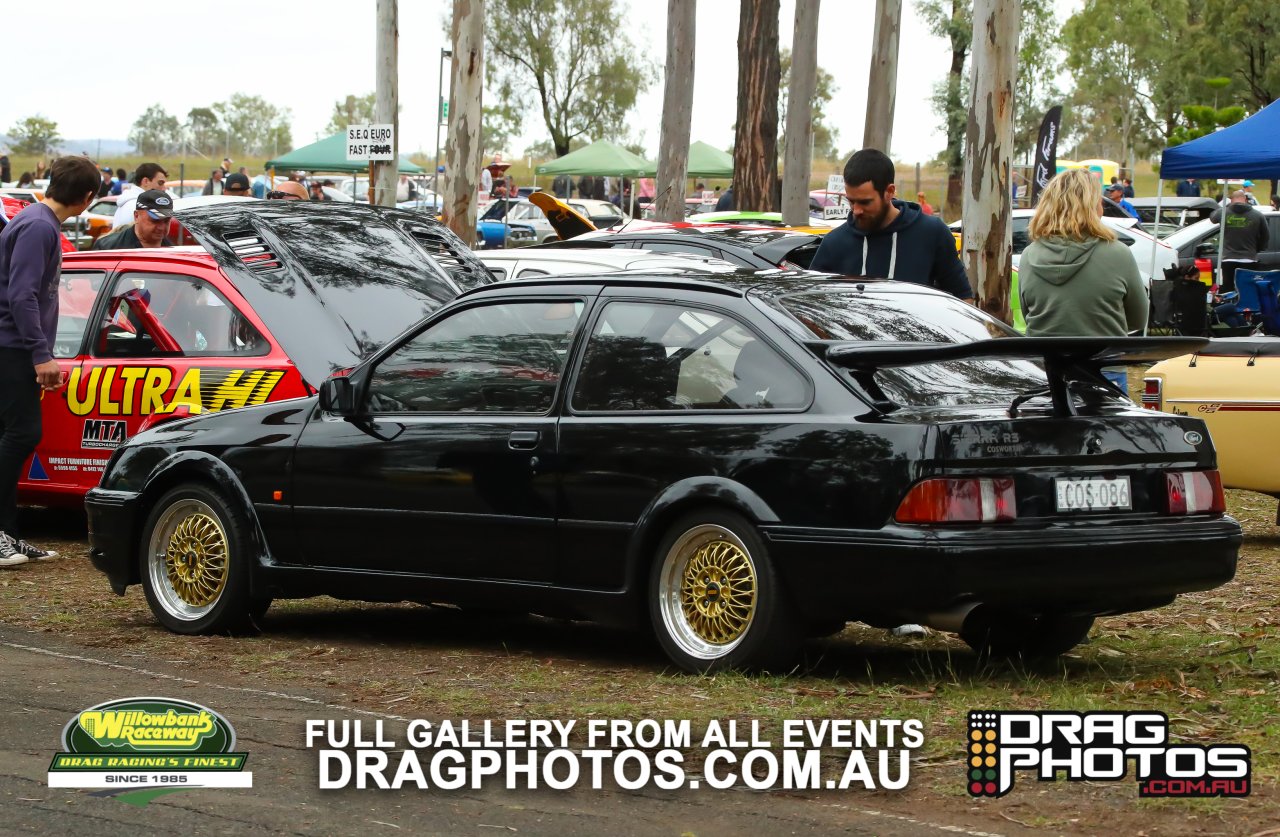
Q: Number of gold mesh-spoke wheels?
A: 2